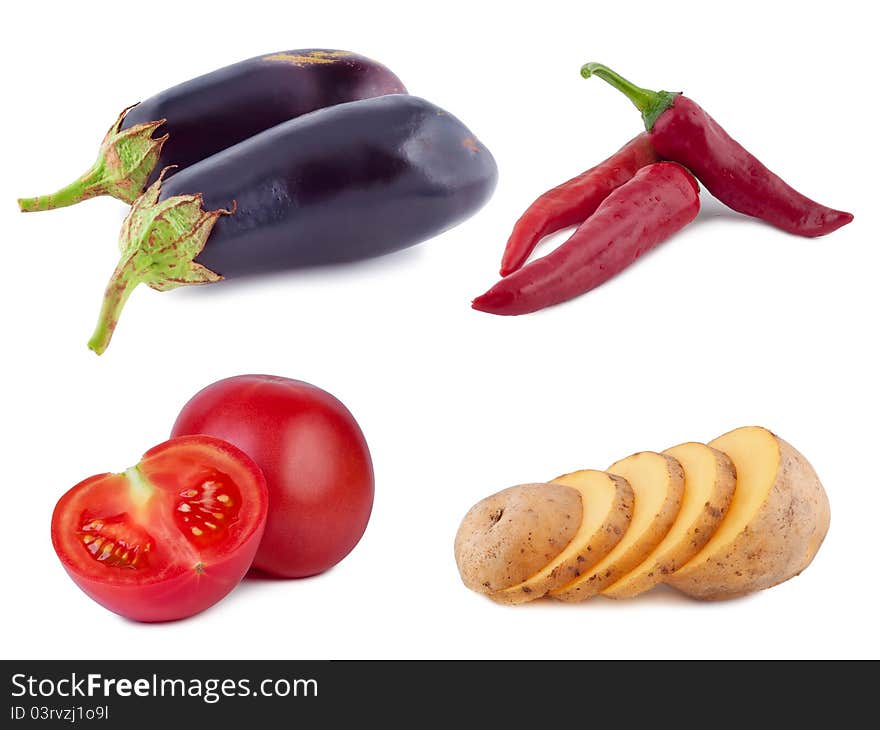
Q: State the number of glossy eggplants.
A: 2